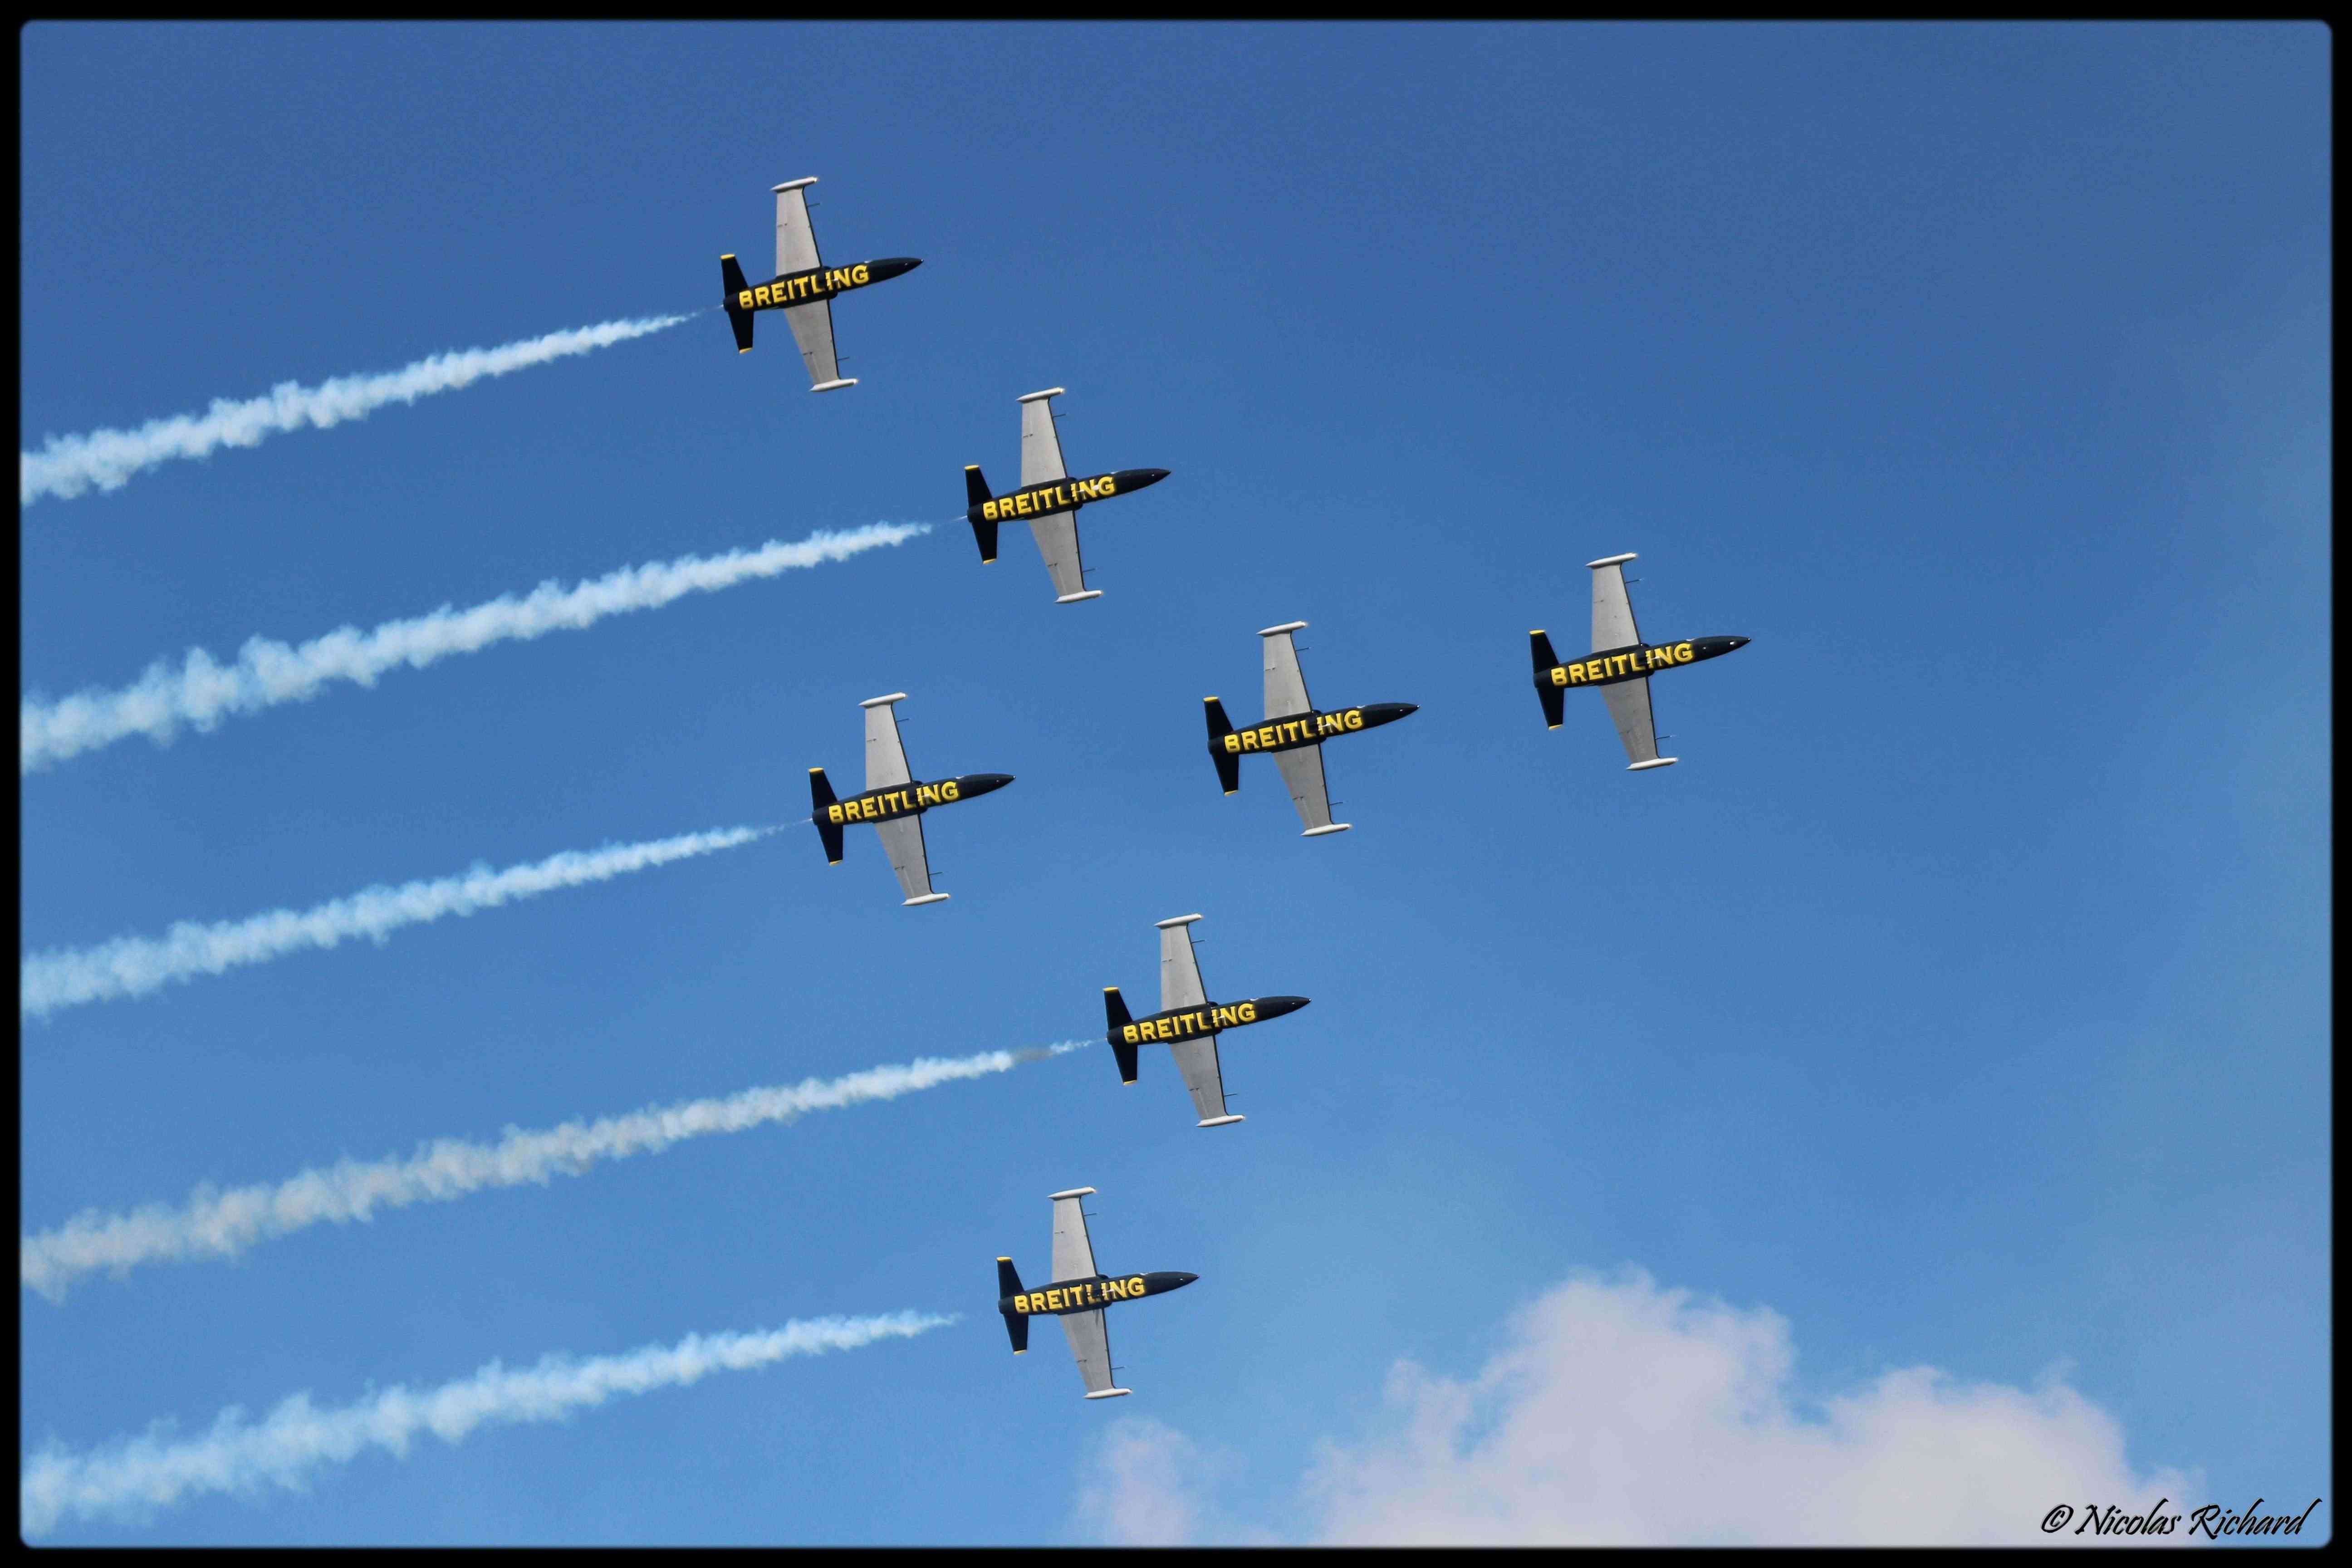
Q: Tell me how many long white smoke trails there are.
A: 5